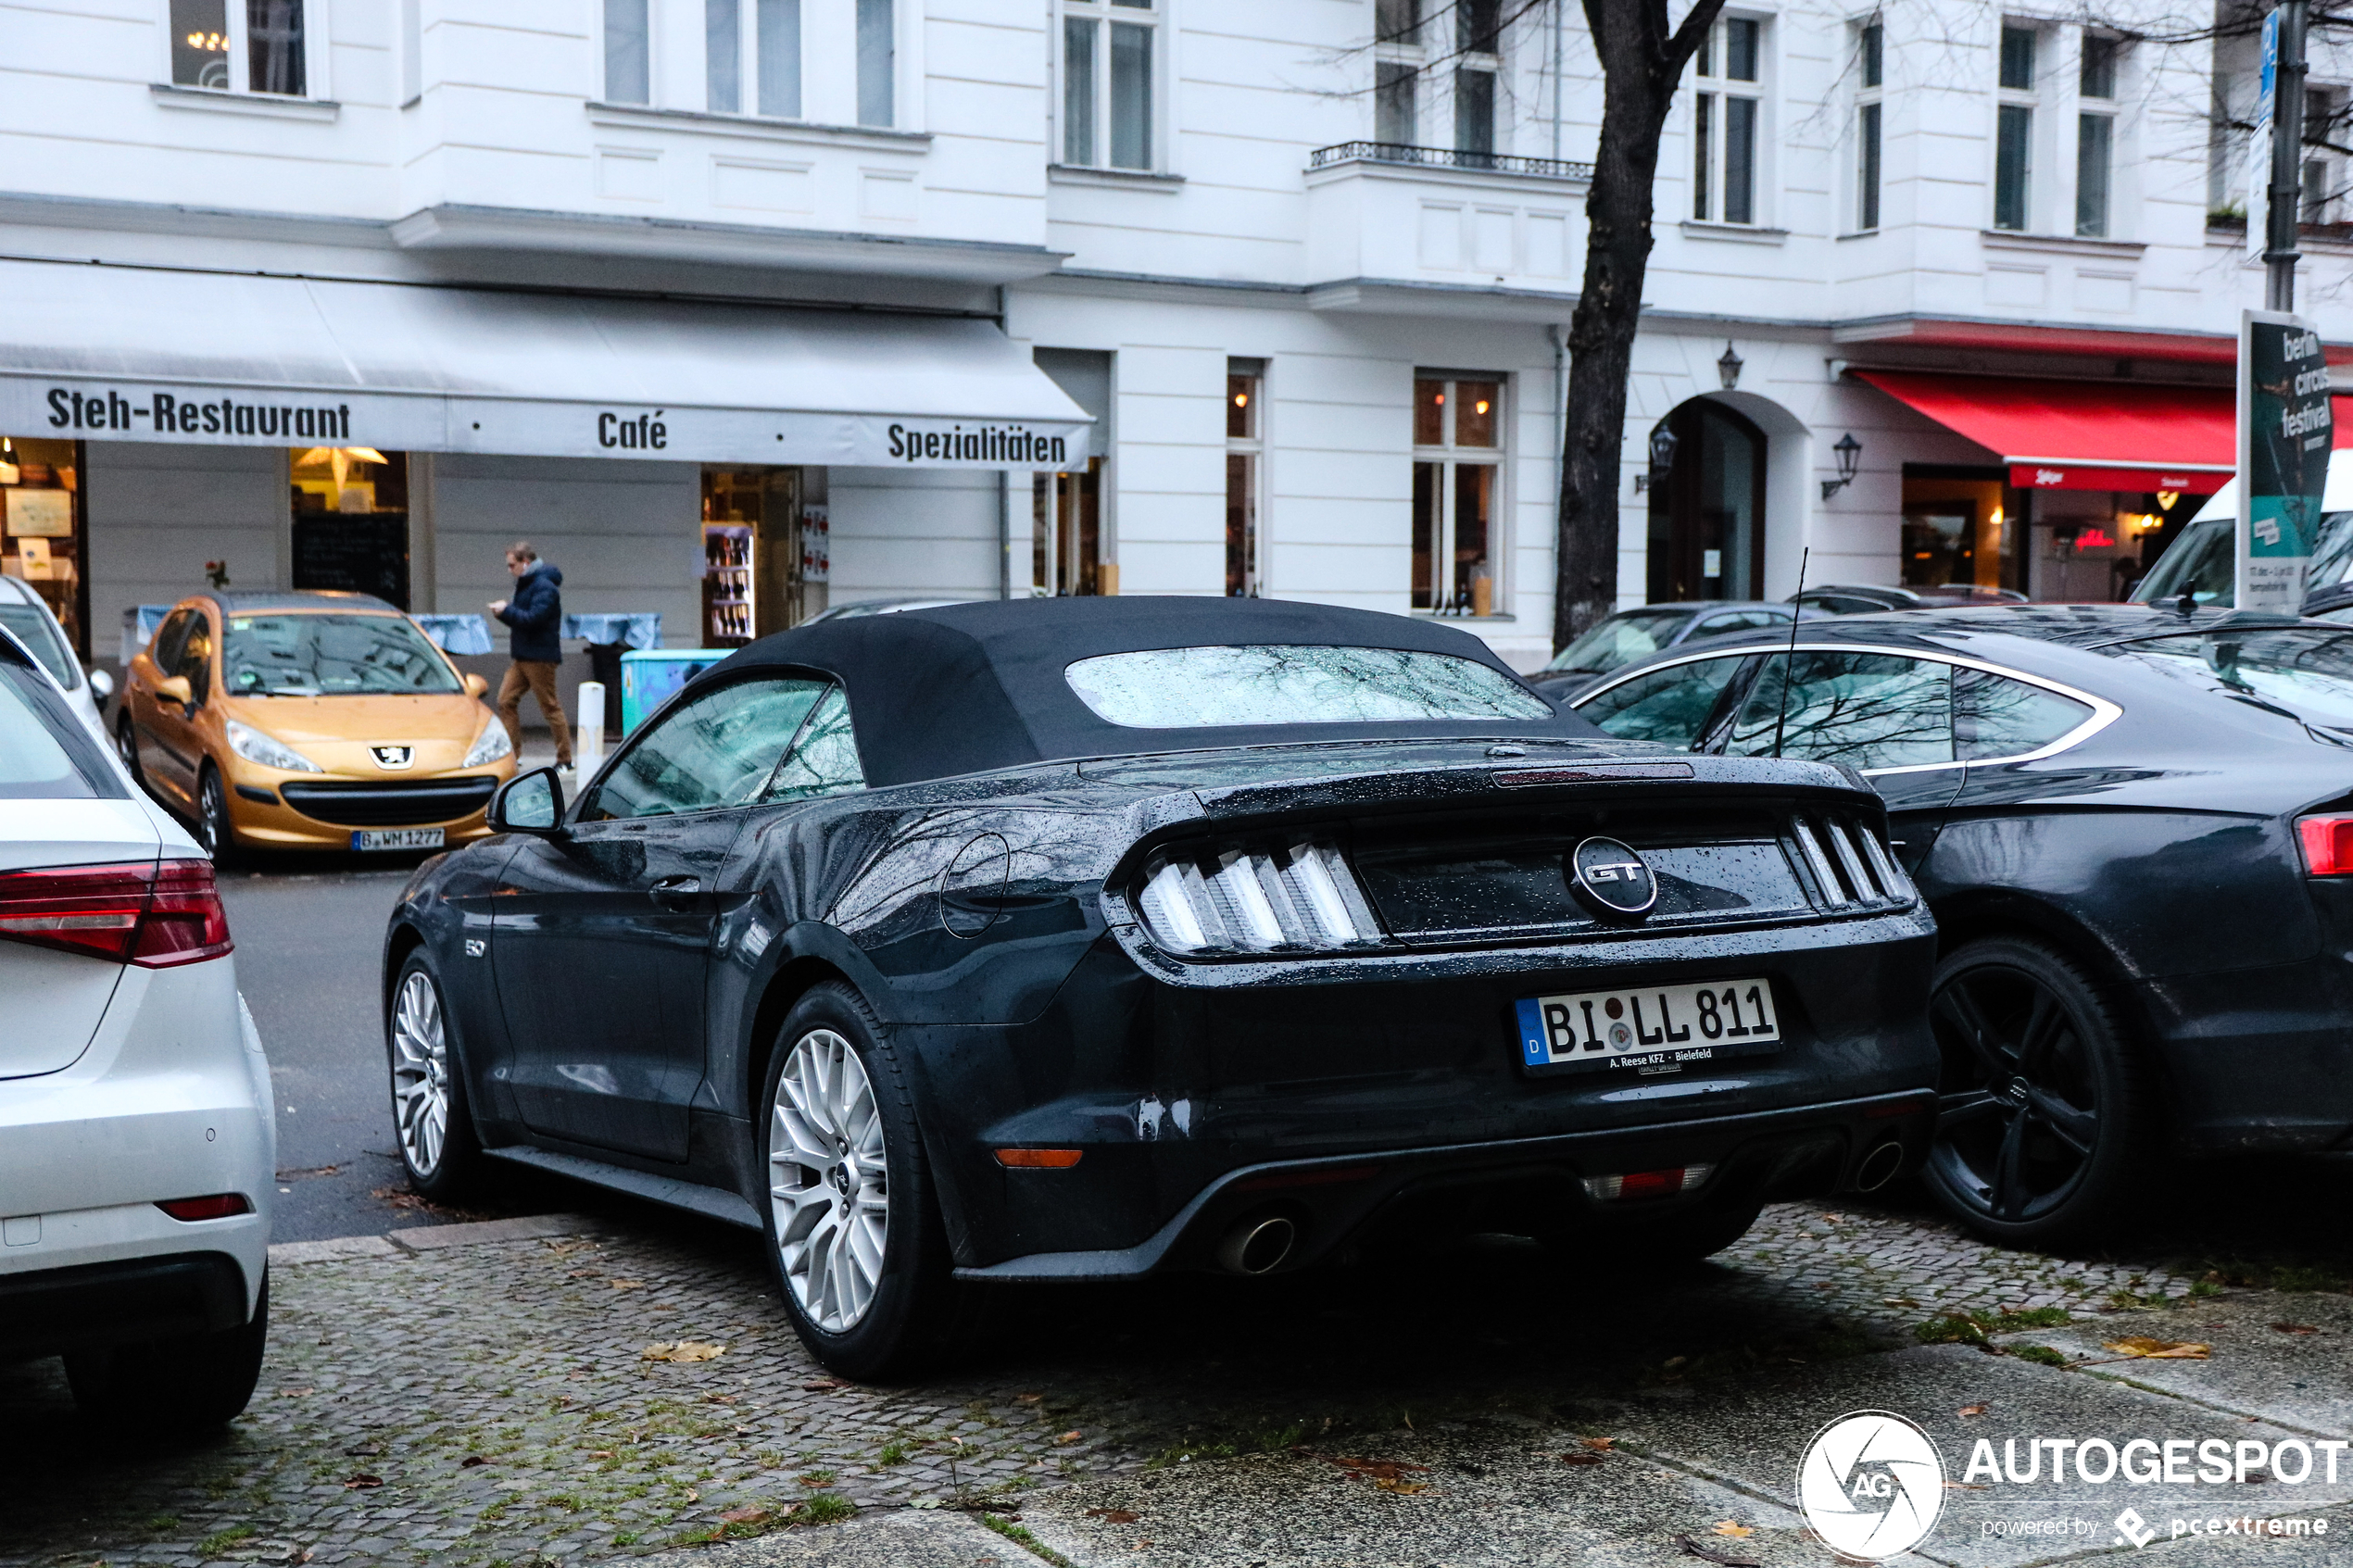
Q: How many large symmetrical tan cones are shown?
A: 0